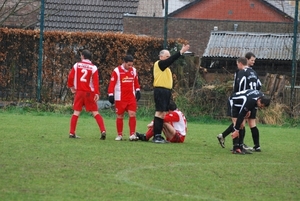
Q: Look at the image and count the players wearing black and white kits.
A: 3